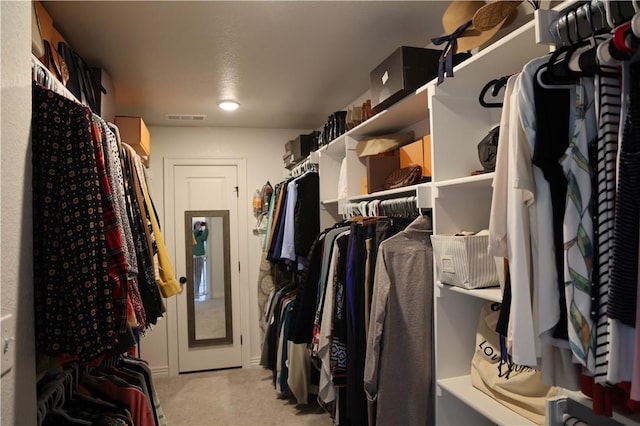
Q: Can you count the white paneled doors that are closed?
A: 1